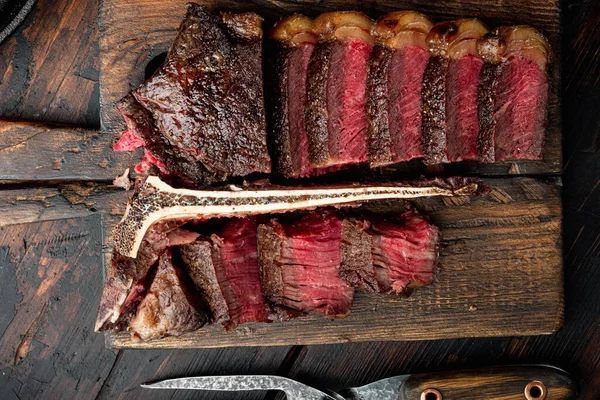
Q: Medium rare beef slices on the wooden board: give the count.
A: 8